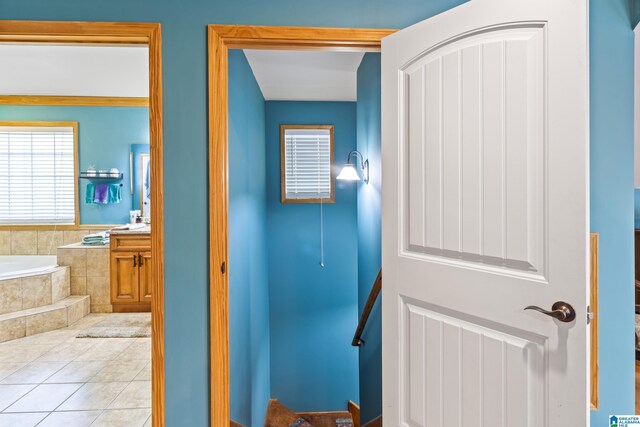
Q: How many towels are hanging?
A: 3